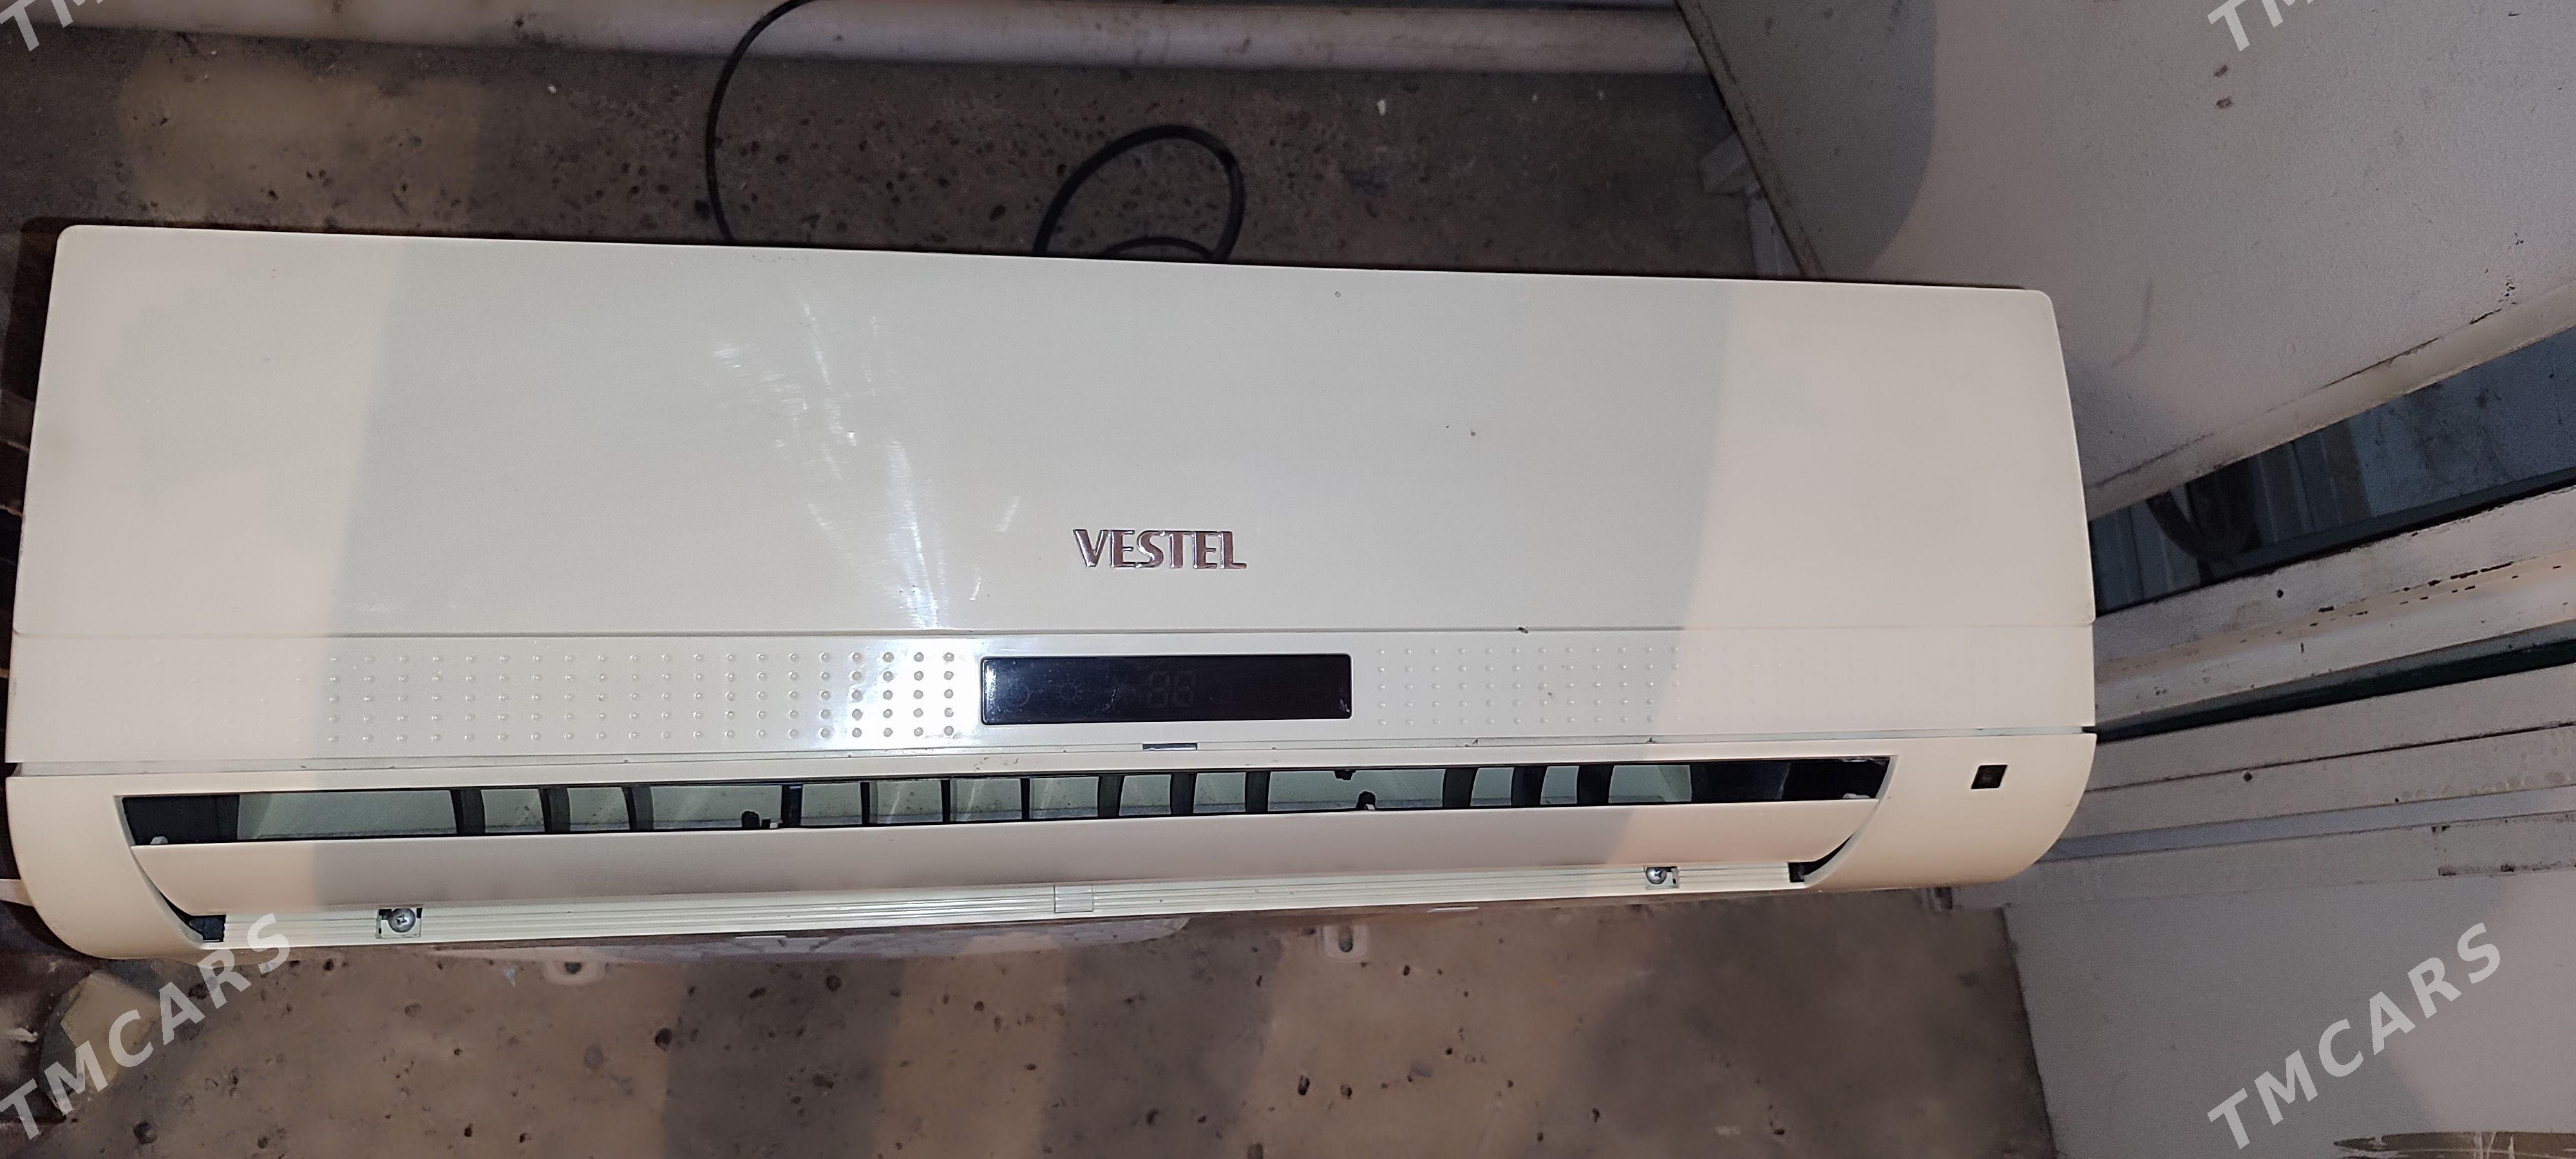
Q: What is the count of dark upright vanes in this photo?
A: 13